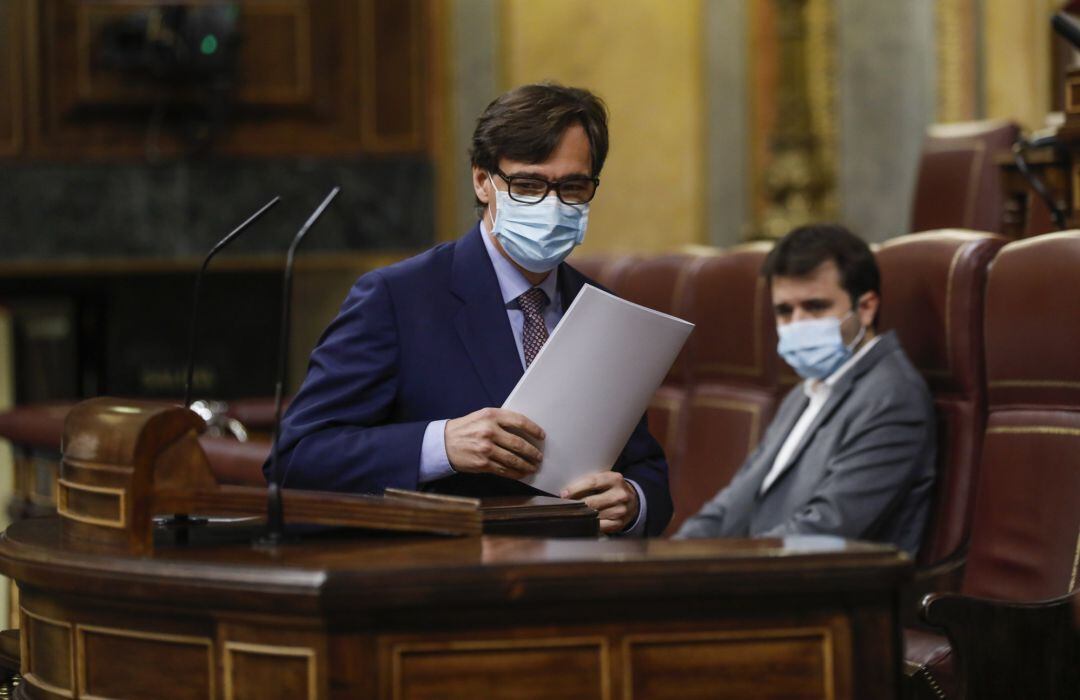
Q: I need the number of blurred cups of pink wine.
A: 0